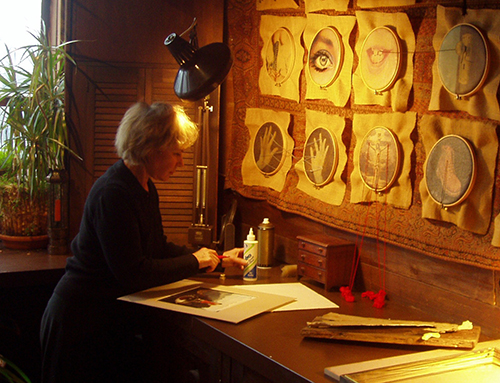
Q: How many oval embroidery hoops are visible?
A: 8